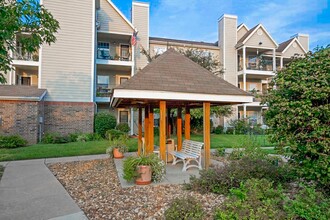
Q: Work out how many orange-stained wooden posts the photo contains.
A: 8